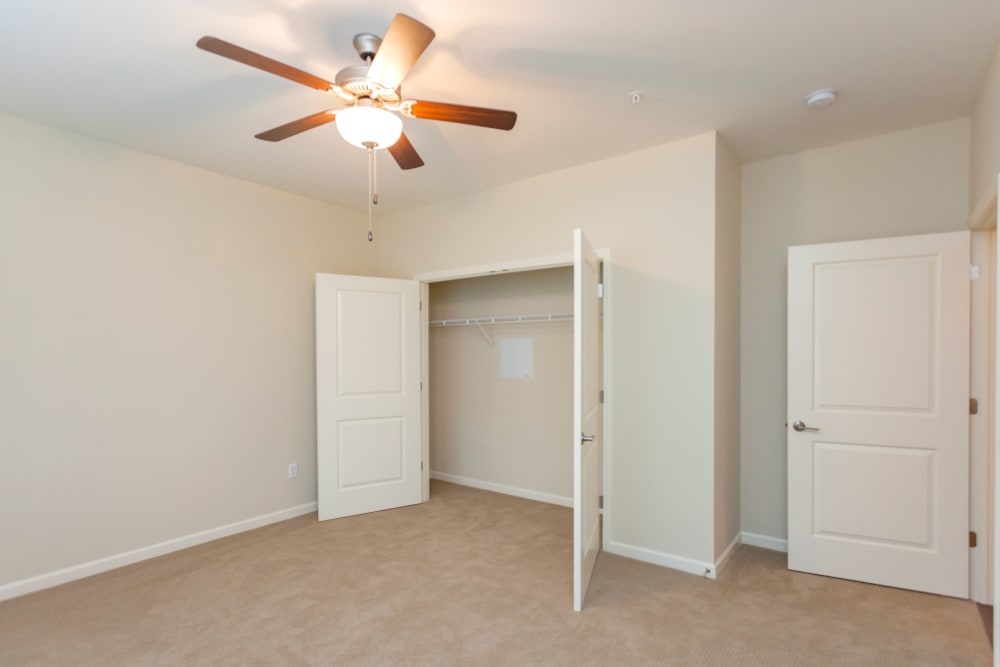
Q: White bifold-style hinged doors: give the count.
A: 2